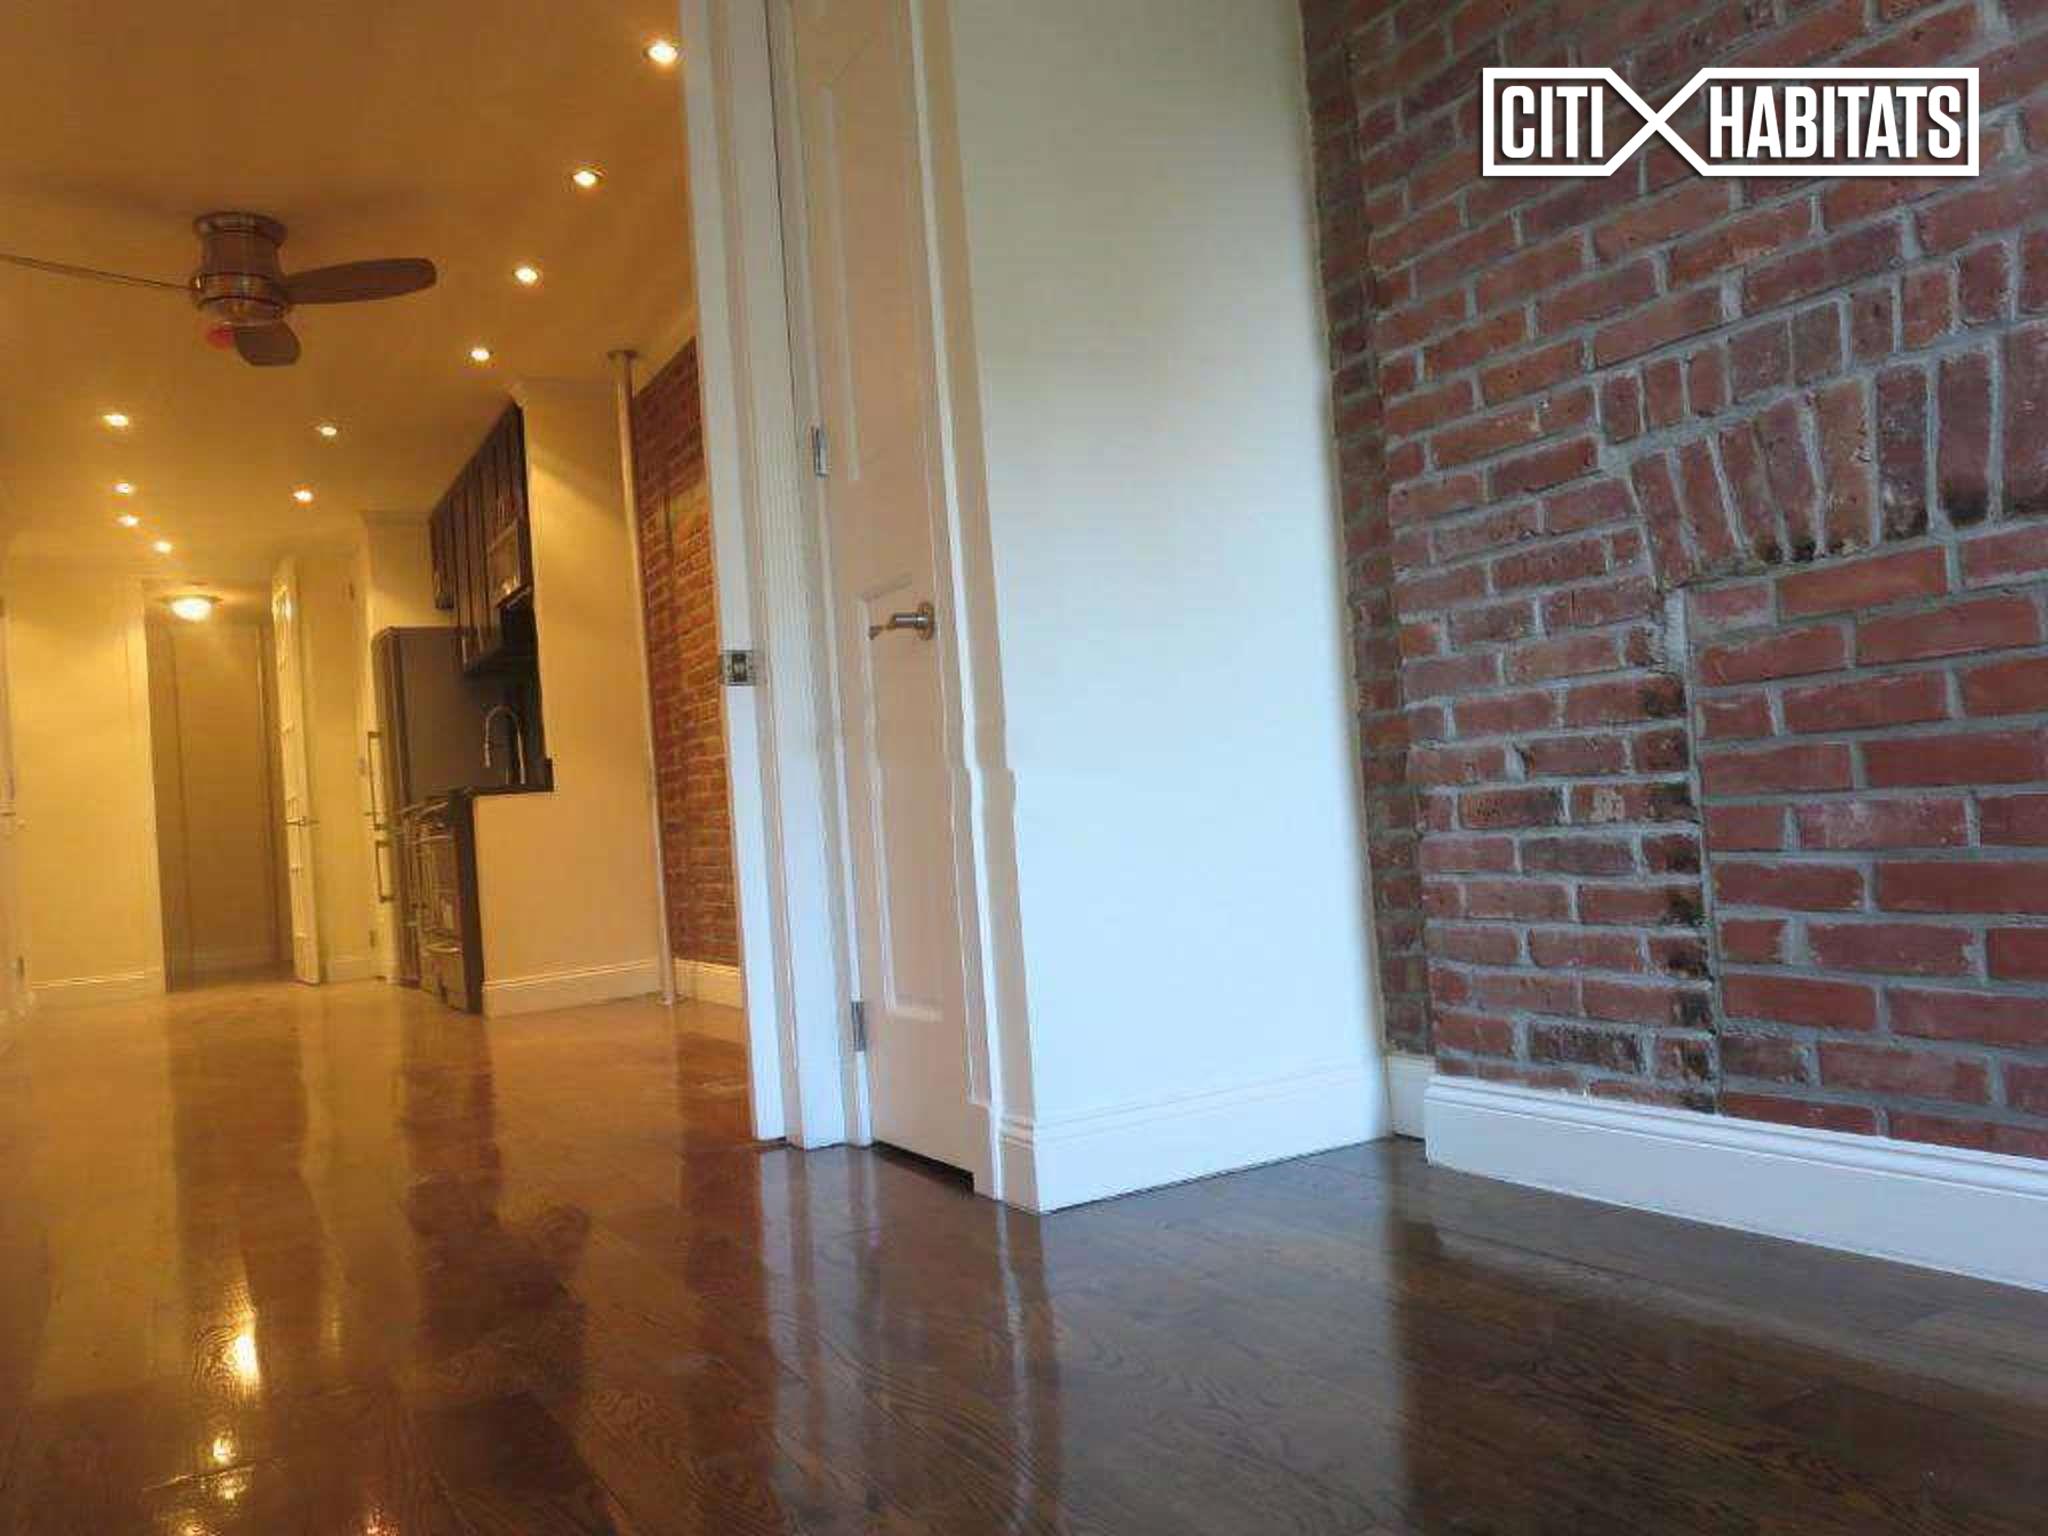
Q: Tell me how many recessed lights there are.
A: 10